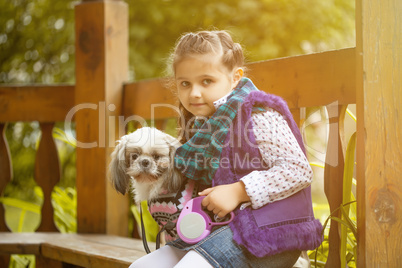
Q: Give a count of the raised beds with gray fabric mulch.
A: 0